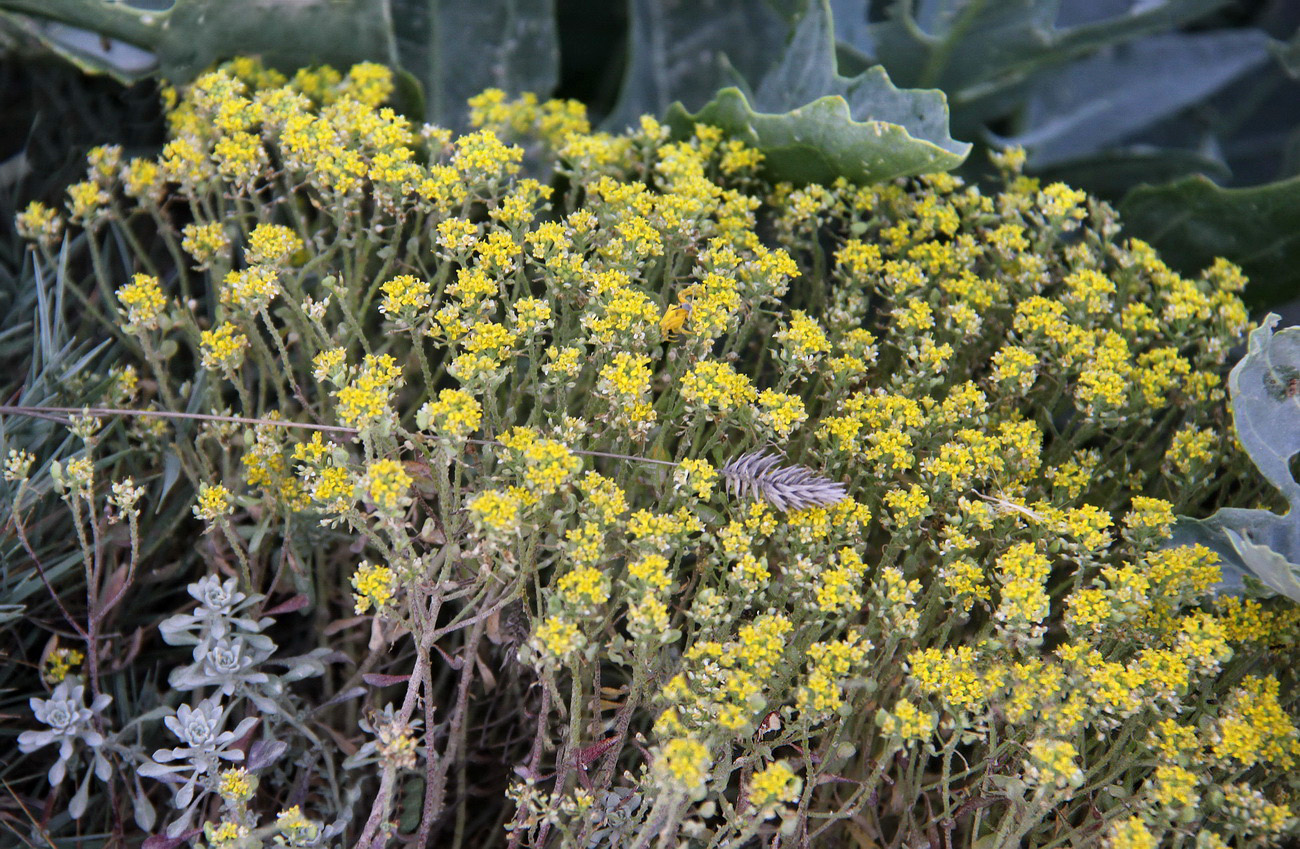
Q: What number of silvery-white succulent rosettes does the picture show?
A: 4